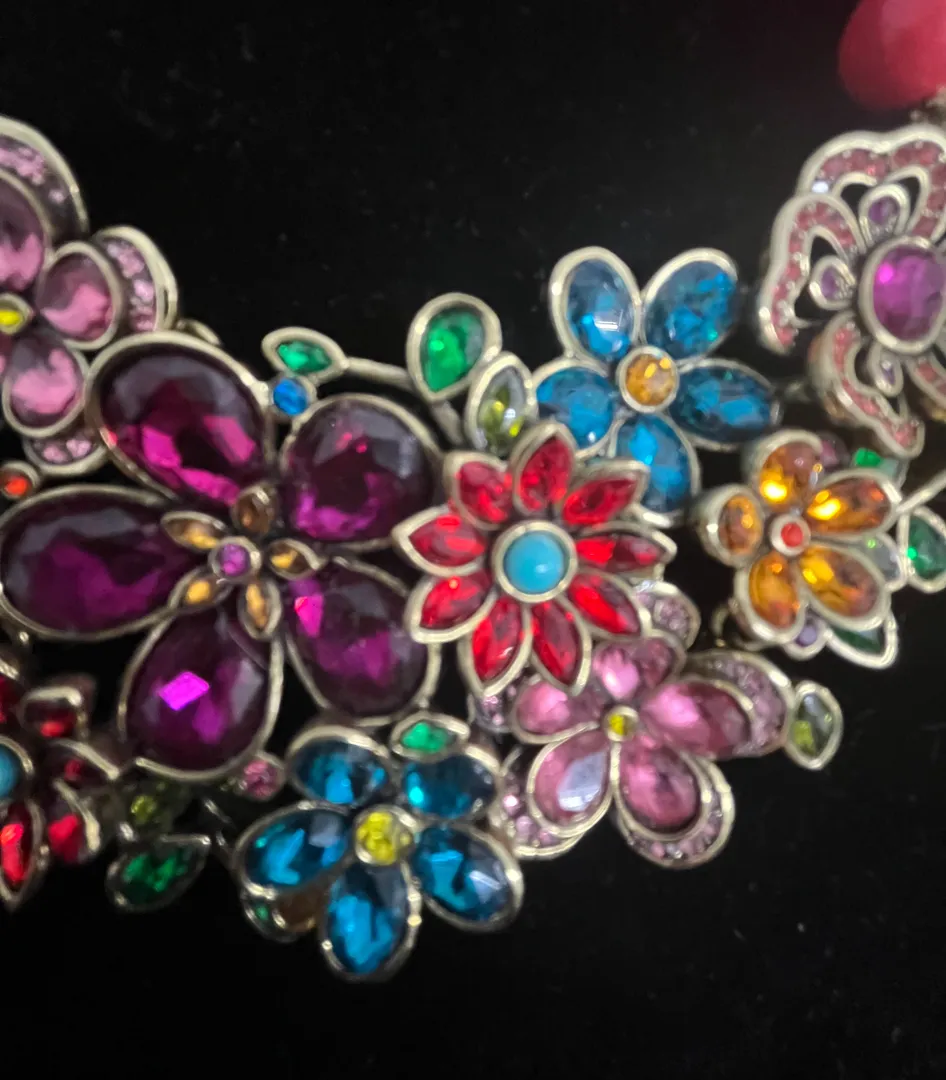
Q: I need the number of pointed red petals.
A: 14